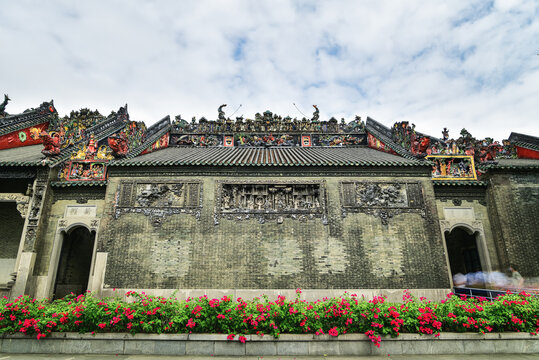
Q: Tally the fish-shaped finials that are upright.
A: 2